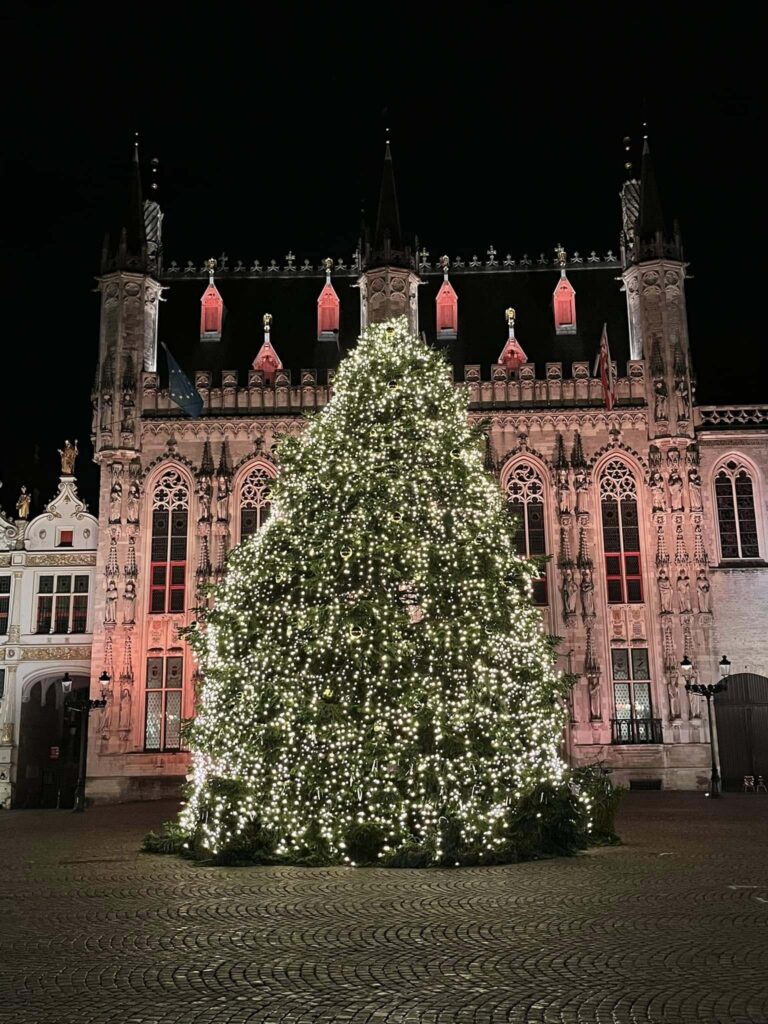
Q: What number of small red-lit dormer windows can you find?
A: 6